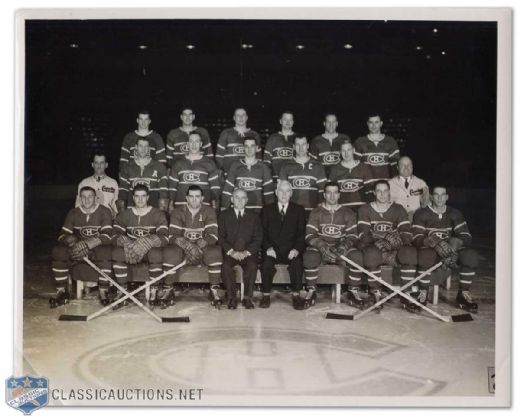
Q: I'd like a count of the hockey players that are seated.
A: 6